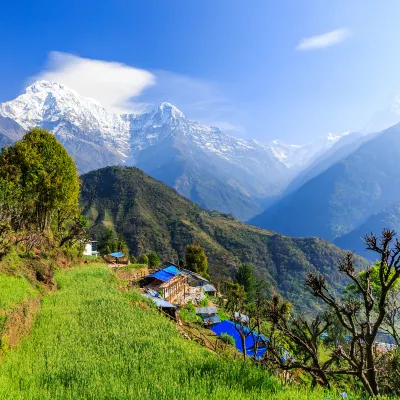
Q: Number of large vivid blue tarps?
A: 2